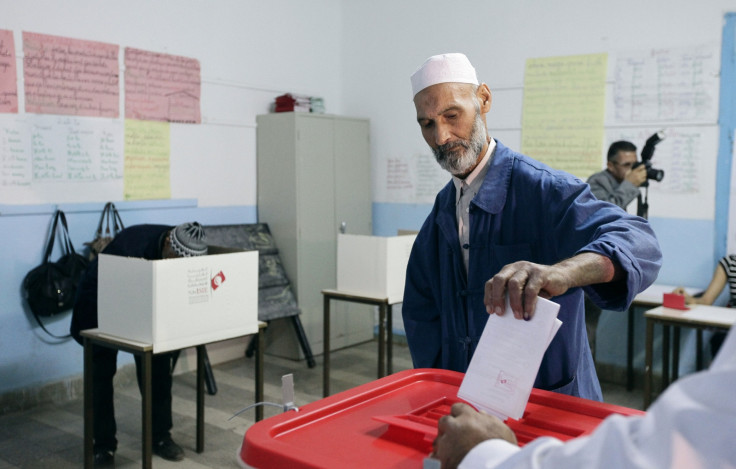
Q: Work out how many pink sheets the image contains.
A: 3